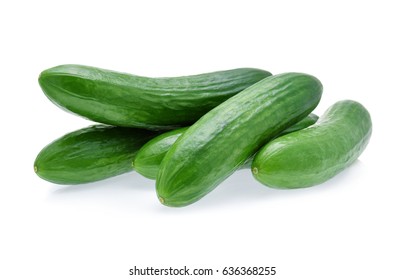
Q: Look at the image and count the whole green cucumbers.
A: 5